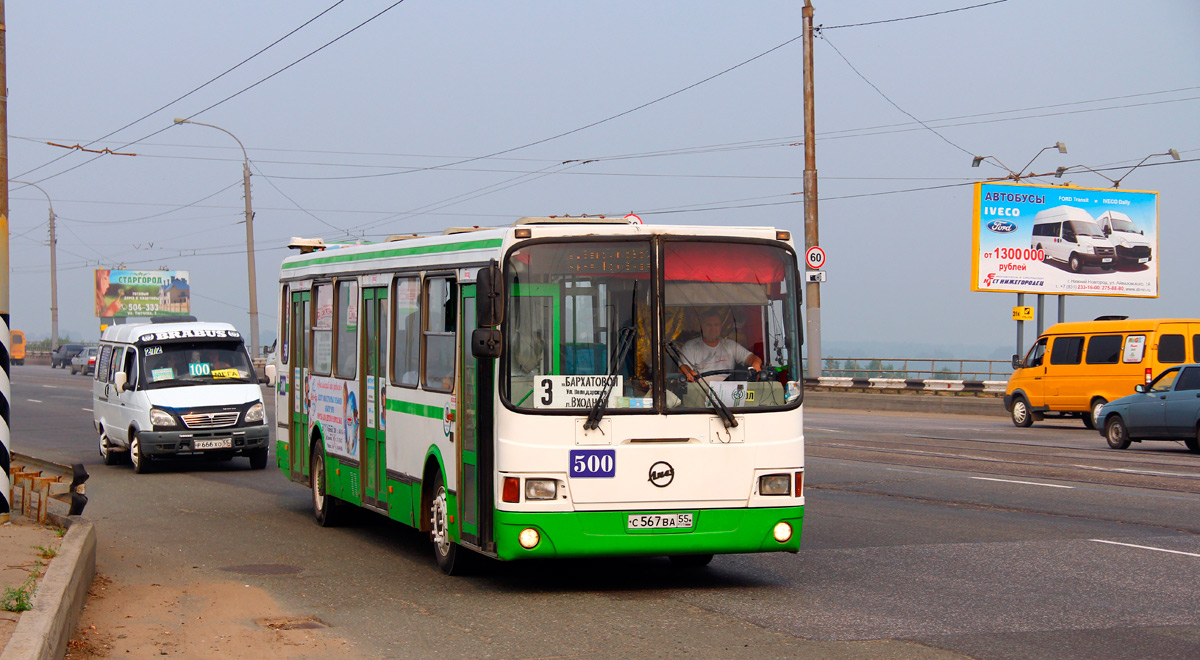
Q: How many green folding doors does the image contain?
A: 3